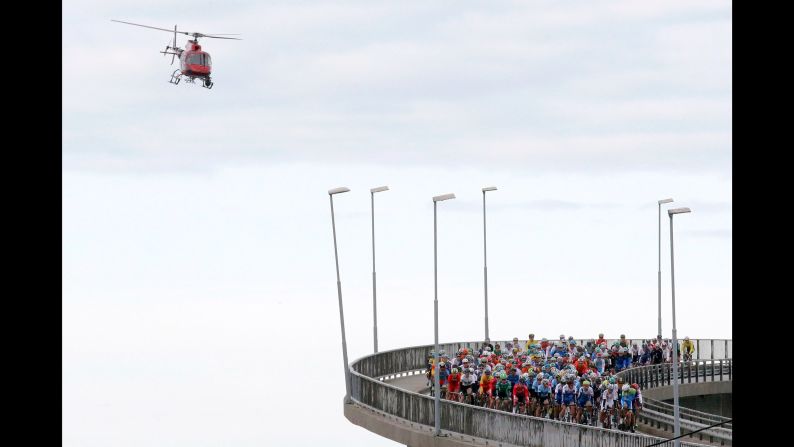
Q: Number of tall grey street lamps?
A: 6